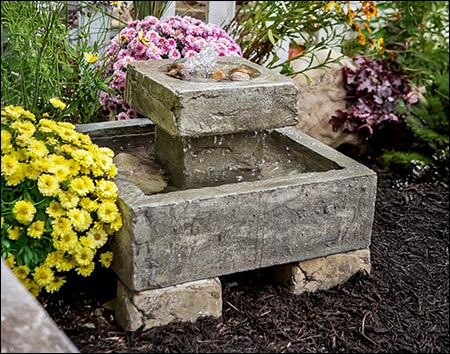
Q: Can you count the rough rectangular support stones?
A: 2